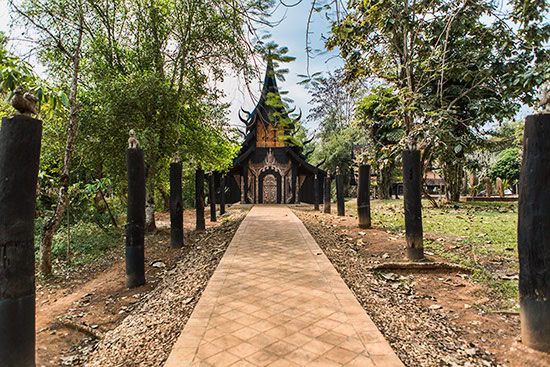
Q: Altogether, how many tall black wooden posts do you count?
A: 12